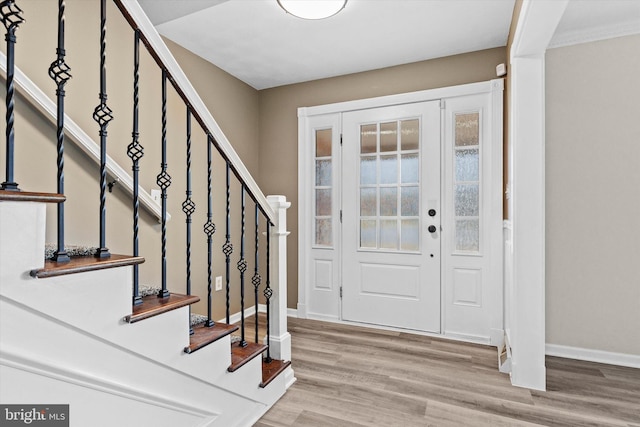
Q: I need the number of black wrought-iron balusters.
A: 11